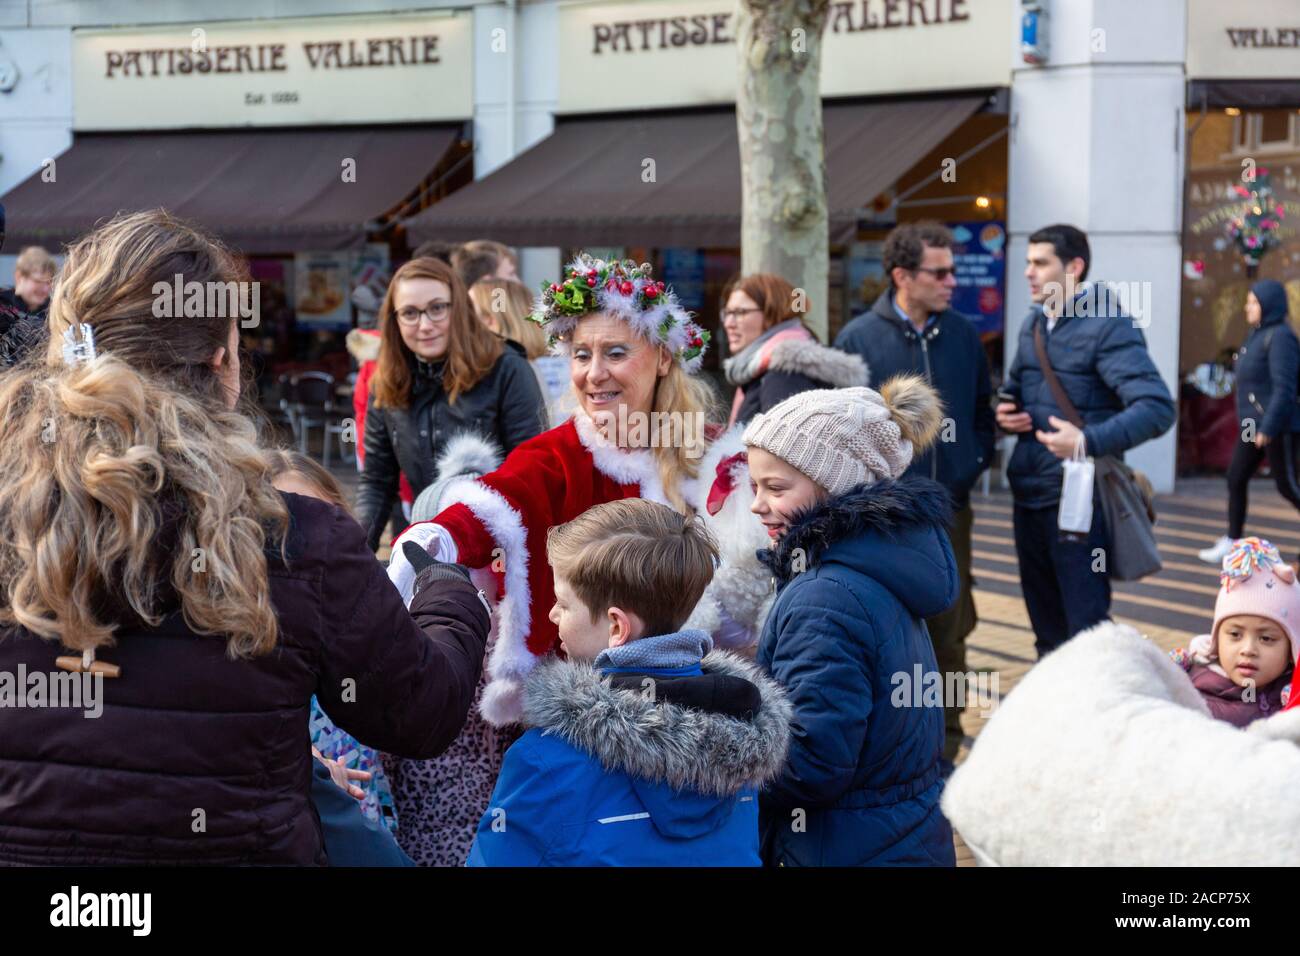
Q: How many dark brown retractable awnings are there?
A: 2